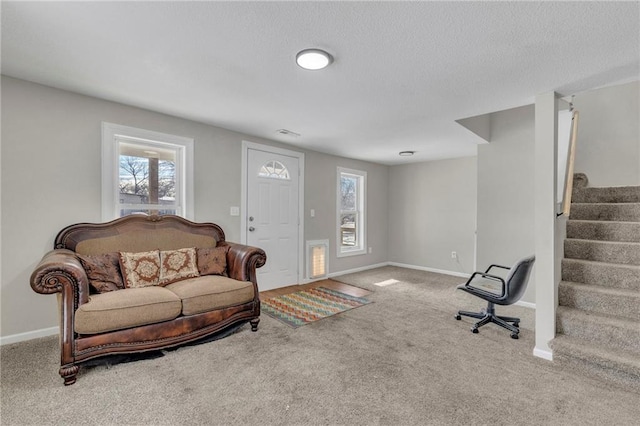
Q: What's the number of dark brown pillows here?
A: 2